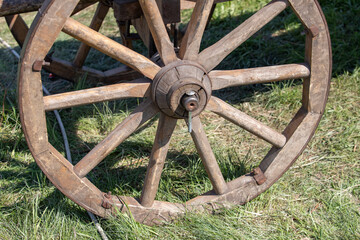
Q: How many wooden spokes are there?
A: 10